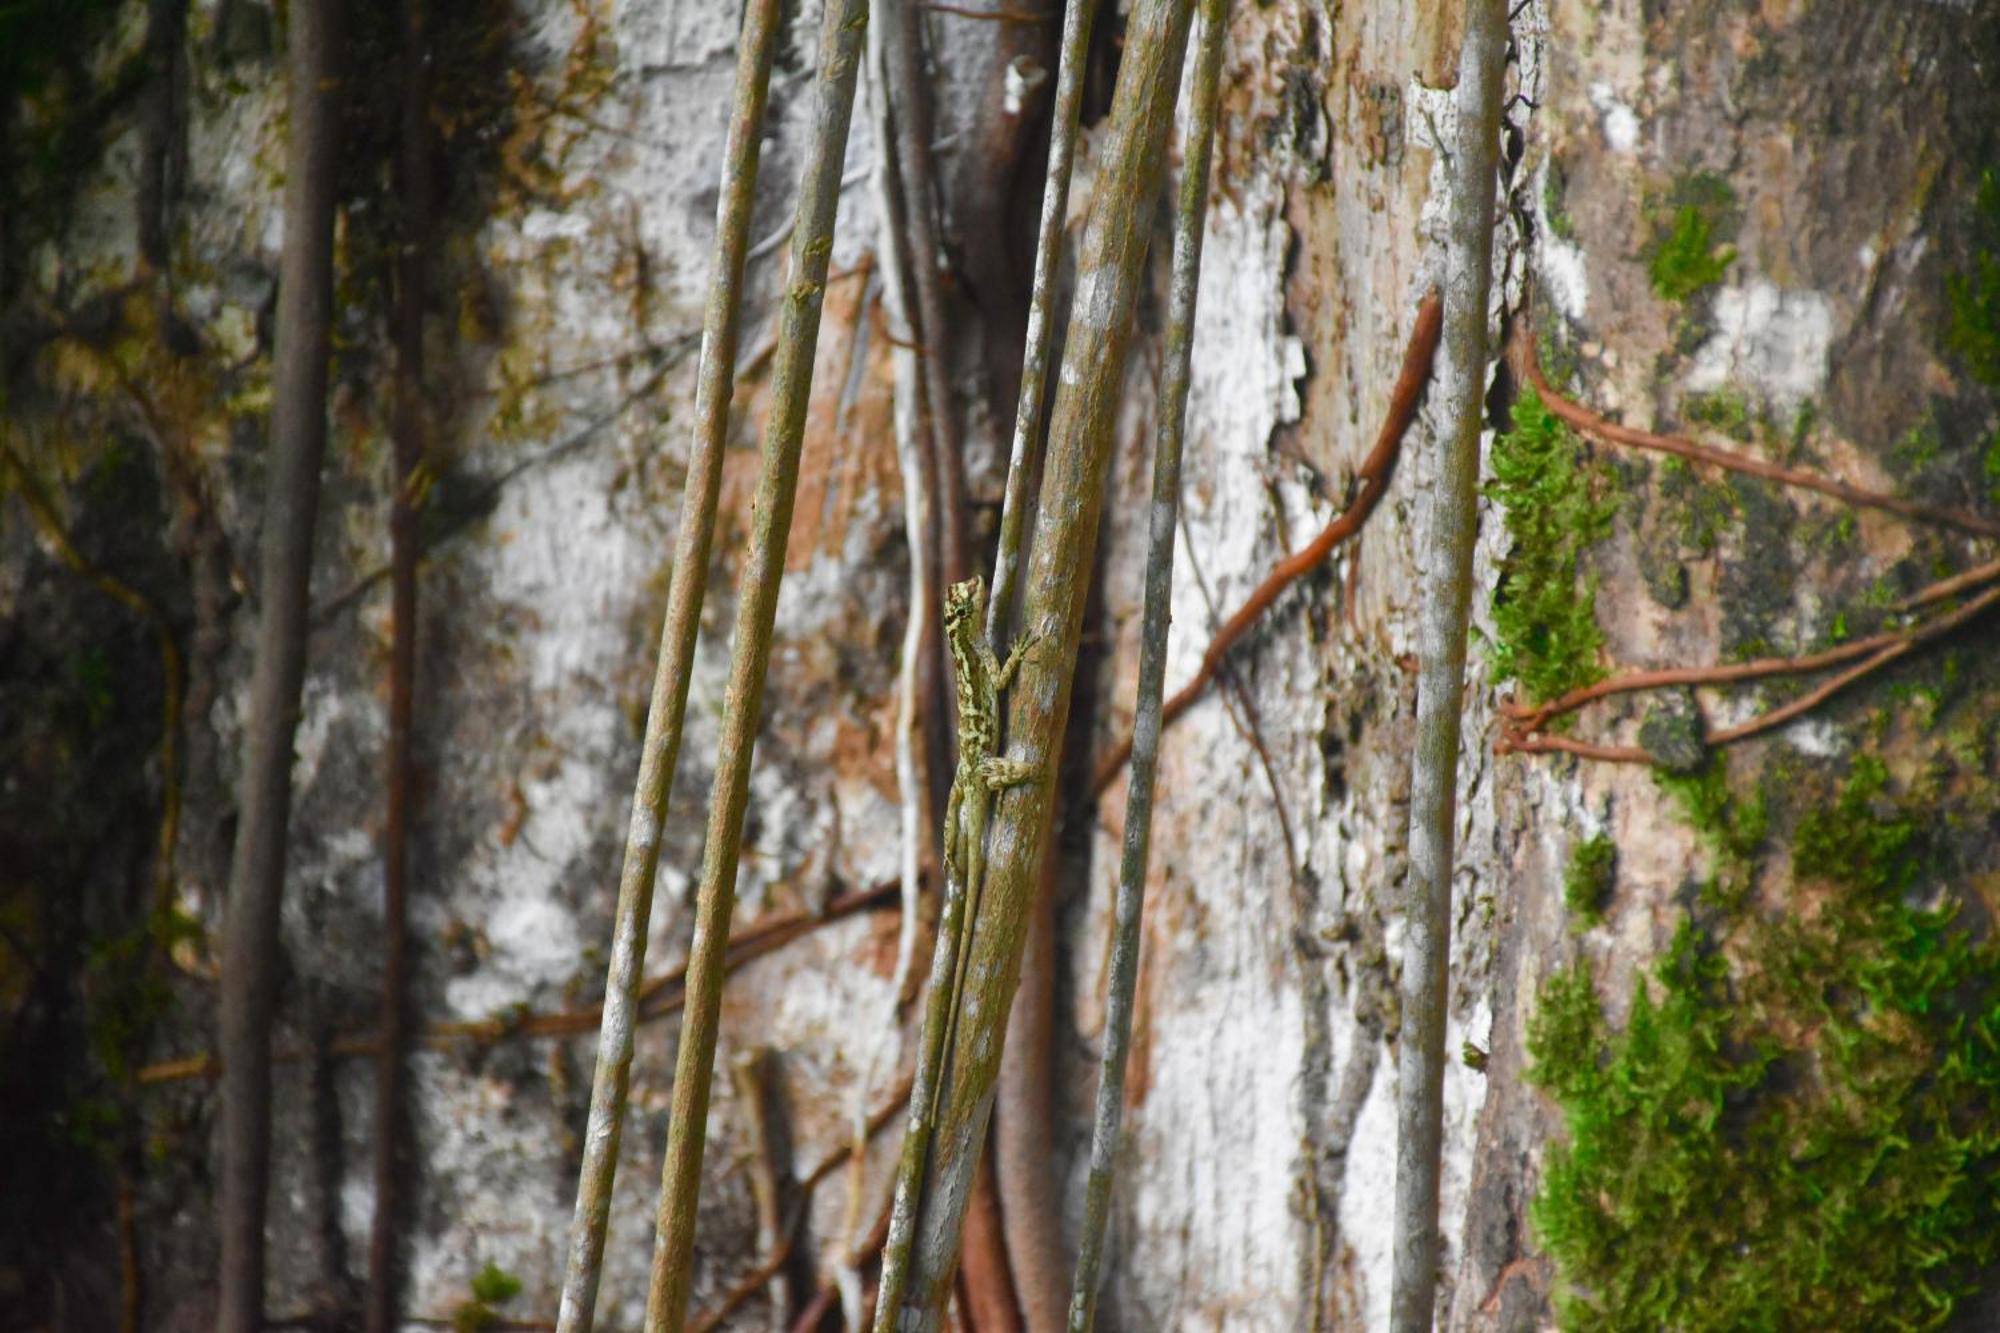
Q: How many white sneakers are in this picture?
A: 0